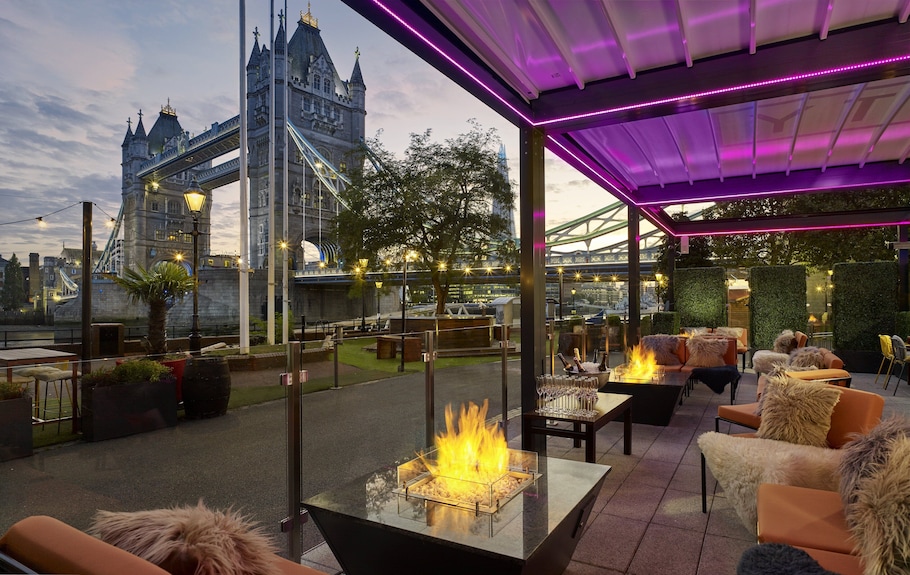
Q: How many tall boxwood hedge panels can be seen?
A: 3